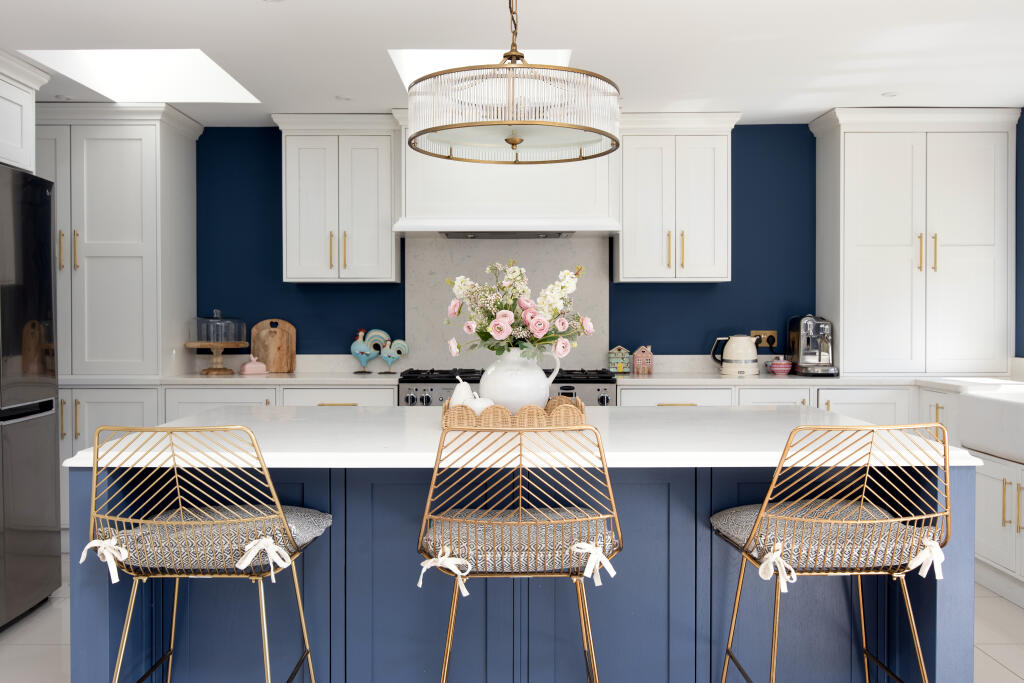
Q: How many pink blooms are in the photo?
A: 11